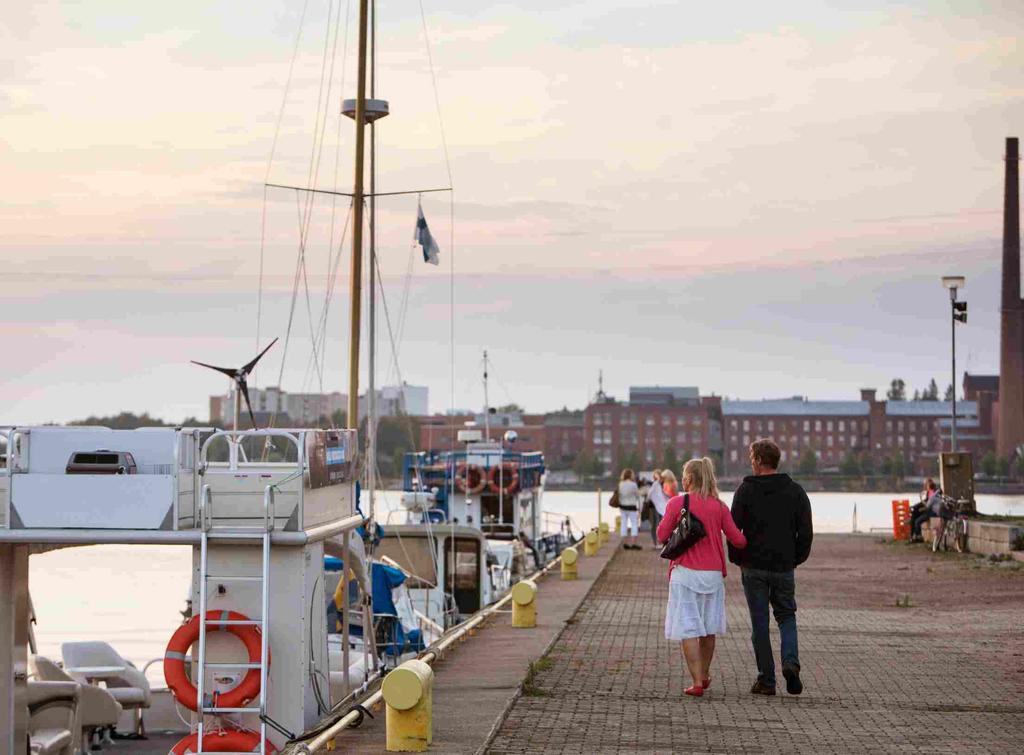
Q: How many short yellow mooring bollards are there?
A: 6